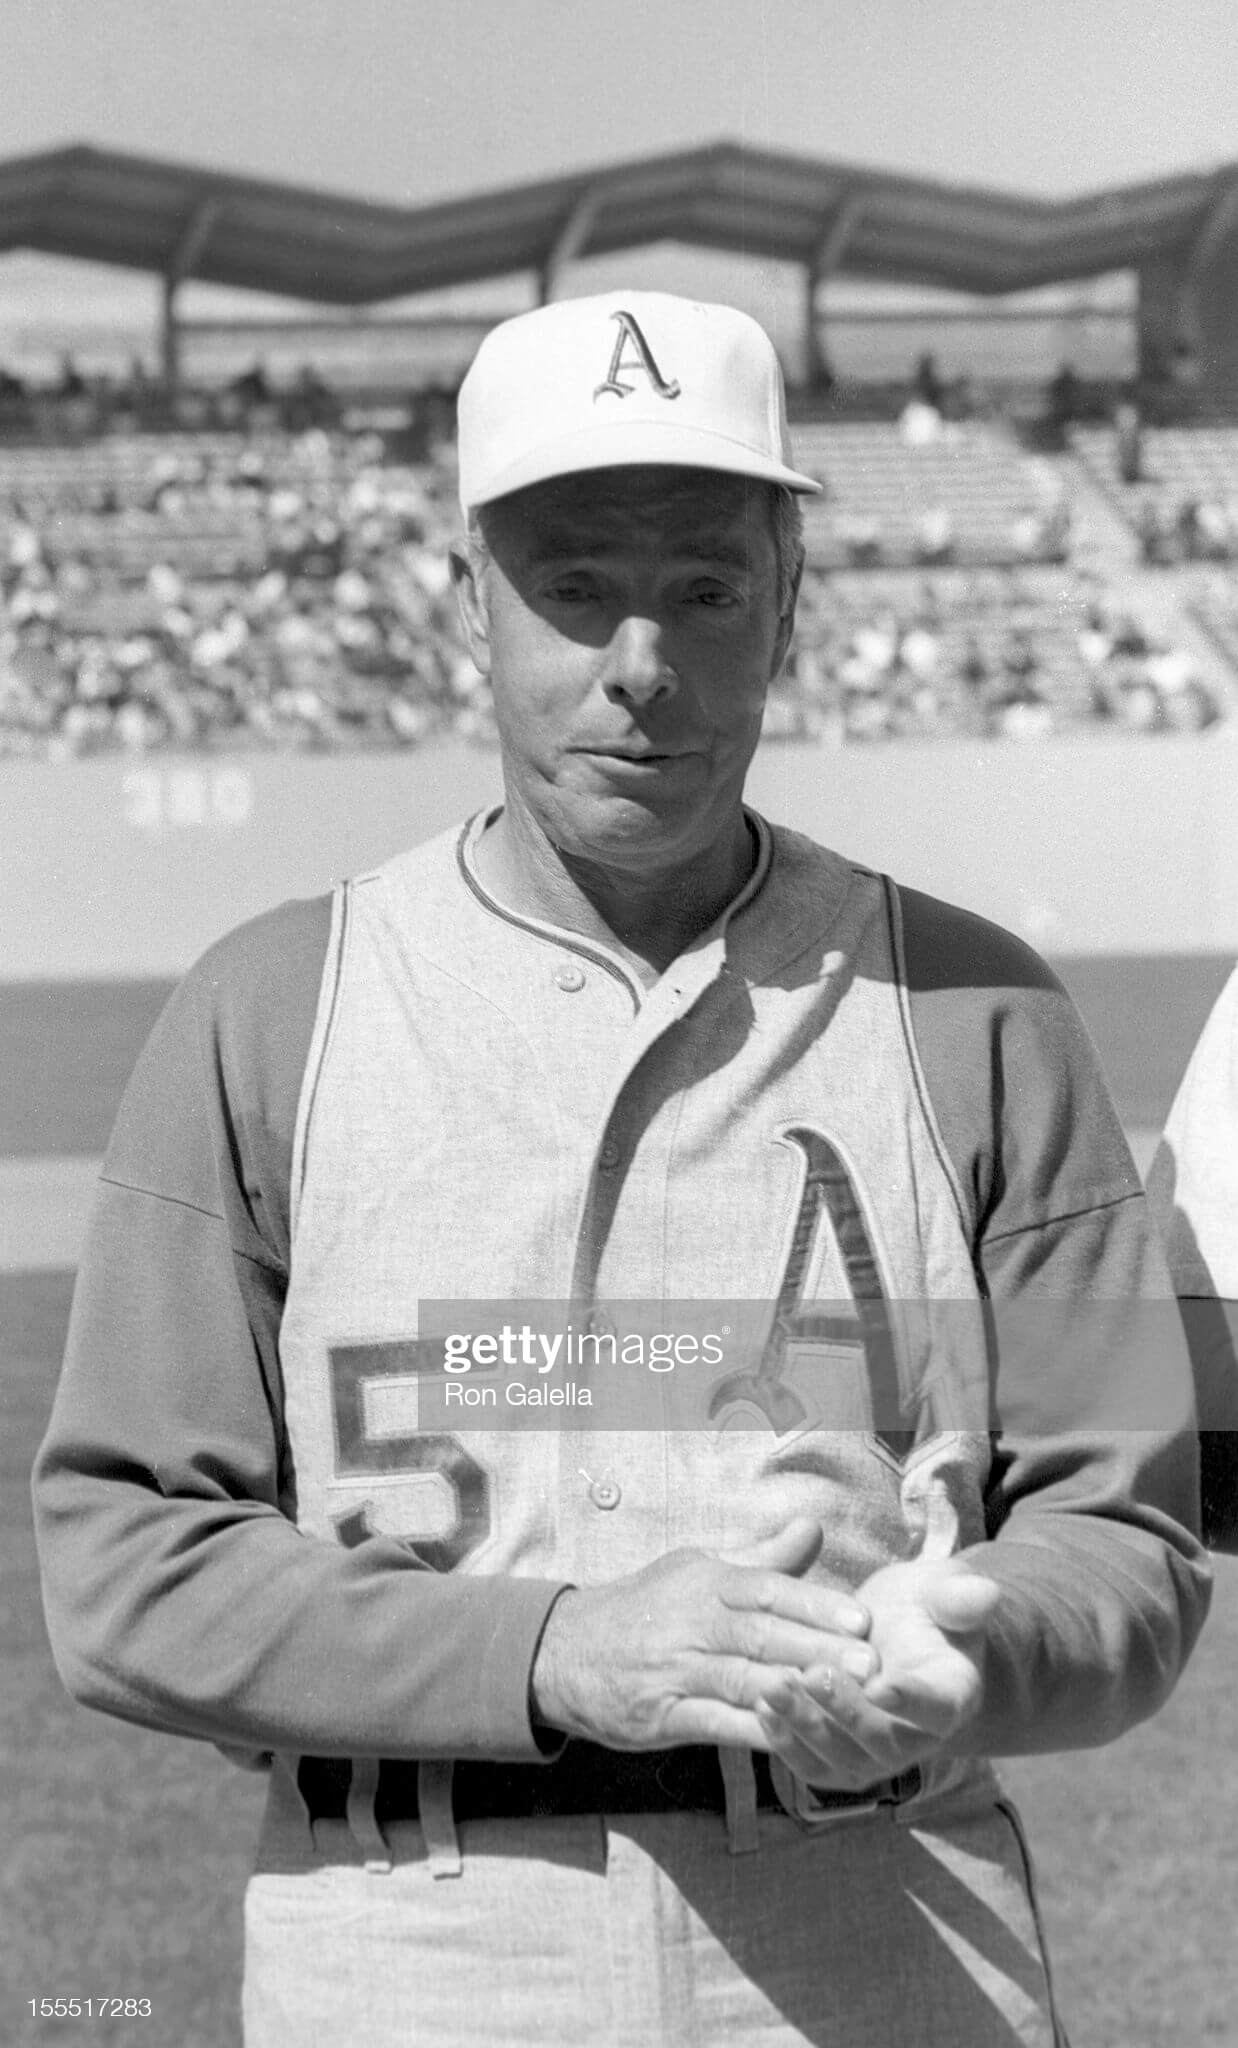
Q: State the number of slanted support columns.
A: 4